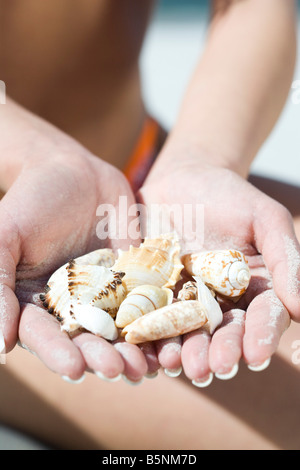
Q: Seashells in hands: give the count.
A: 9